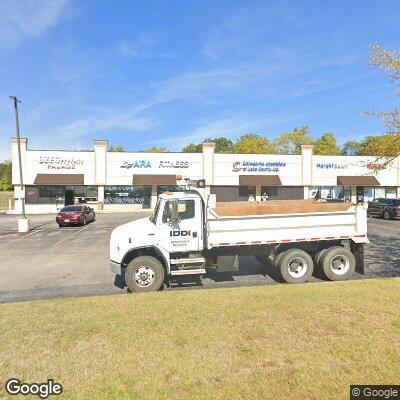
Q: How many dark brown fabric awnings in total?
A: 4